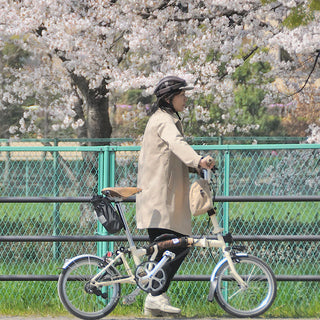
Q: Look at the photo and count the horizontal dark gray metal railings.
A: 3